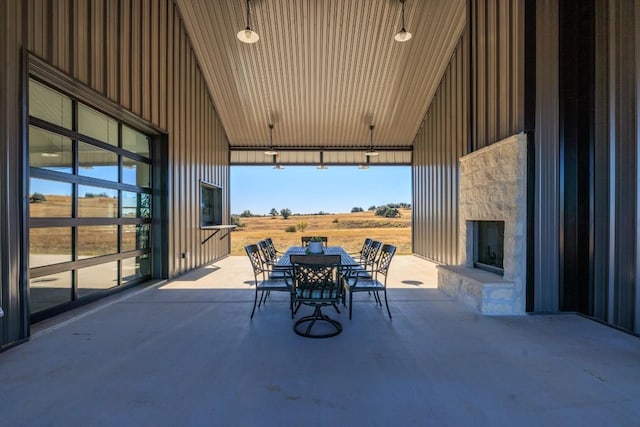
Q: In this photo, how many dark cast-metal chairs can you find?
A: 8